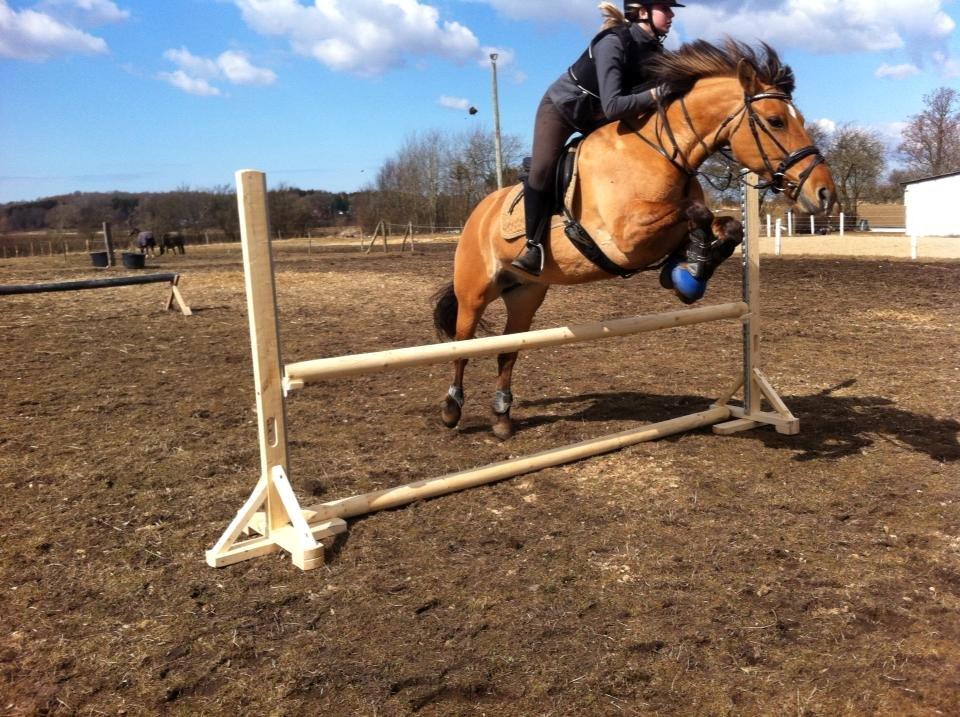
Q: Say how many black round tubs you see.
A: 2